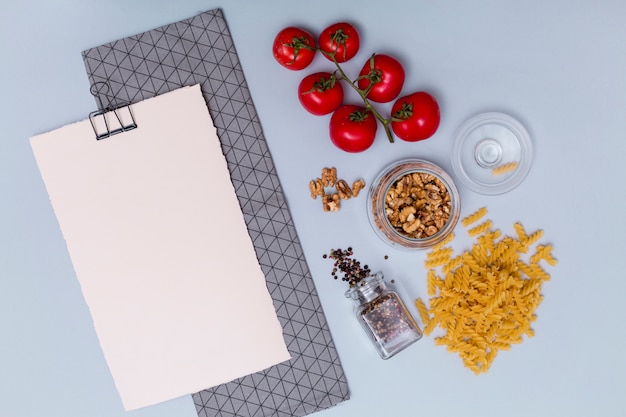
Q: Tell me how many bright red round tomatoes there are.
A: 6